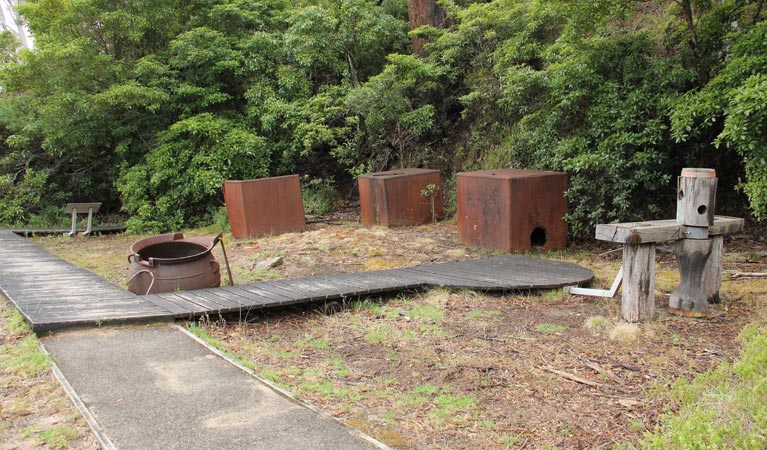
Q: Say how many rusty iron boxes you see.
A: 3